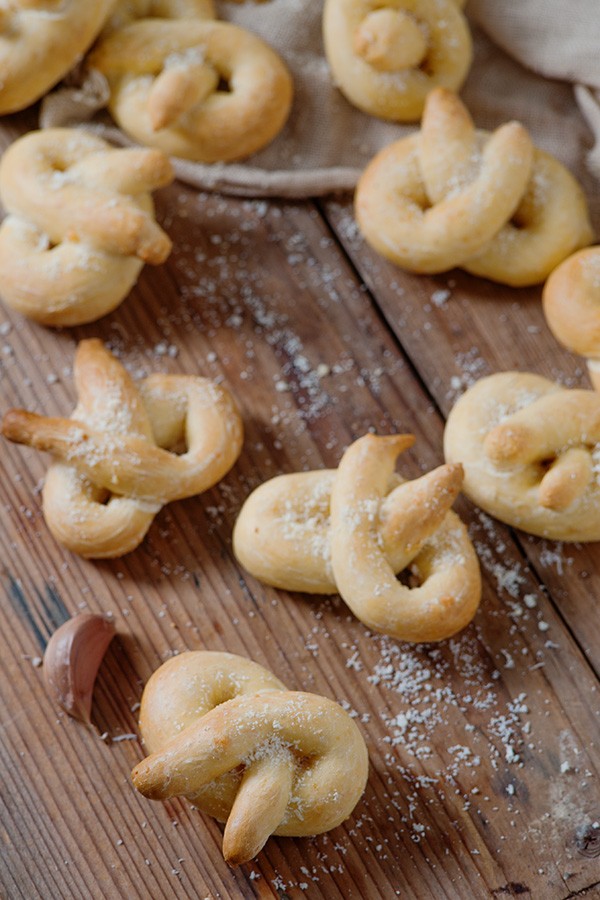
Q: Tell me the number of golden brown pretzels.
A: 11